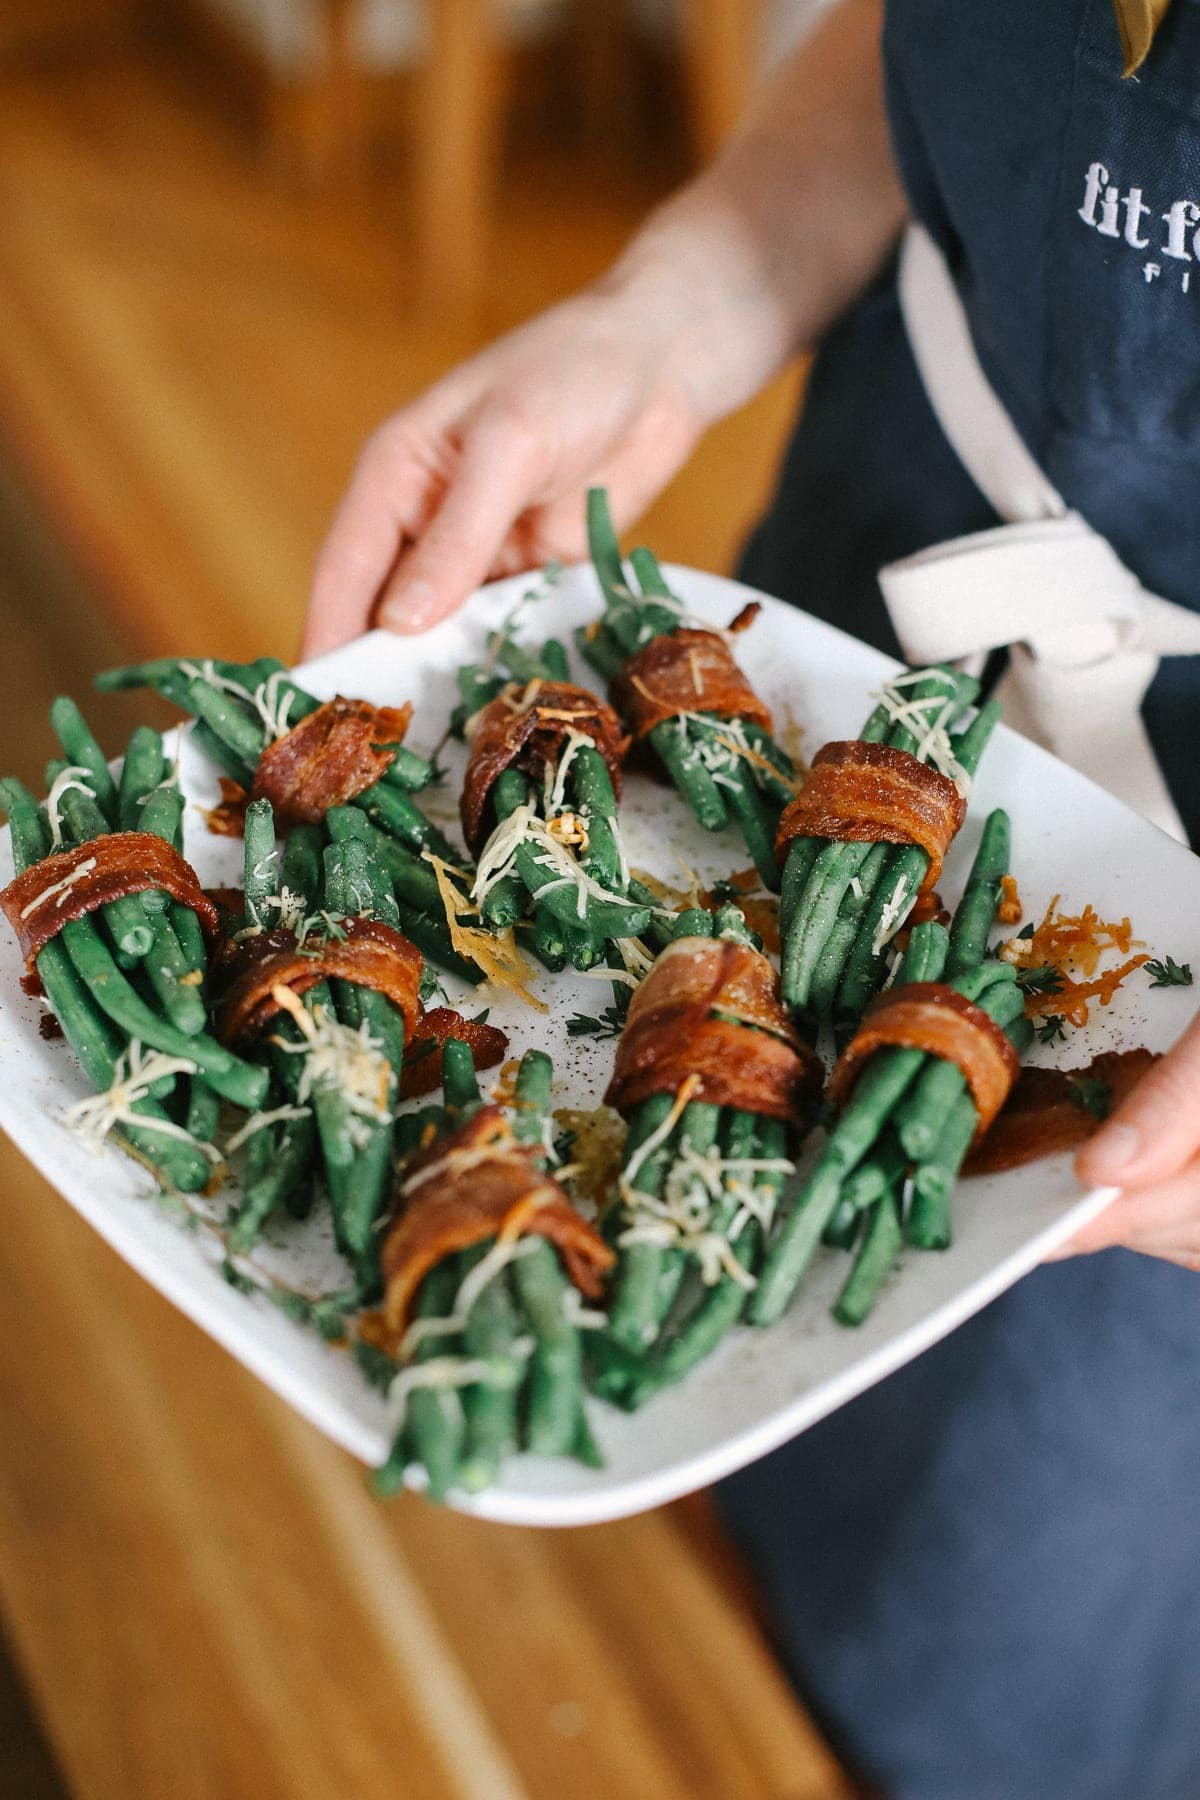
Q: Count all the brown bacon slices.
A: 9